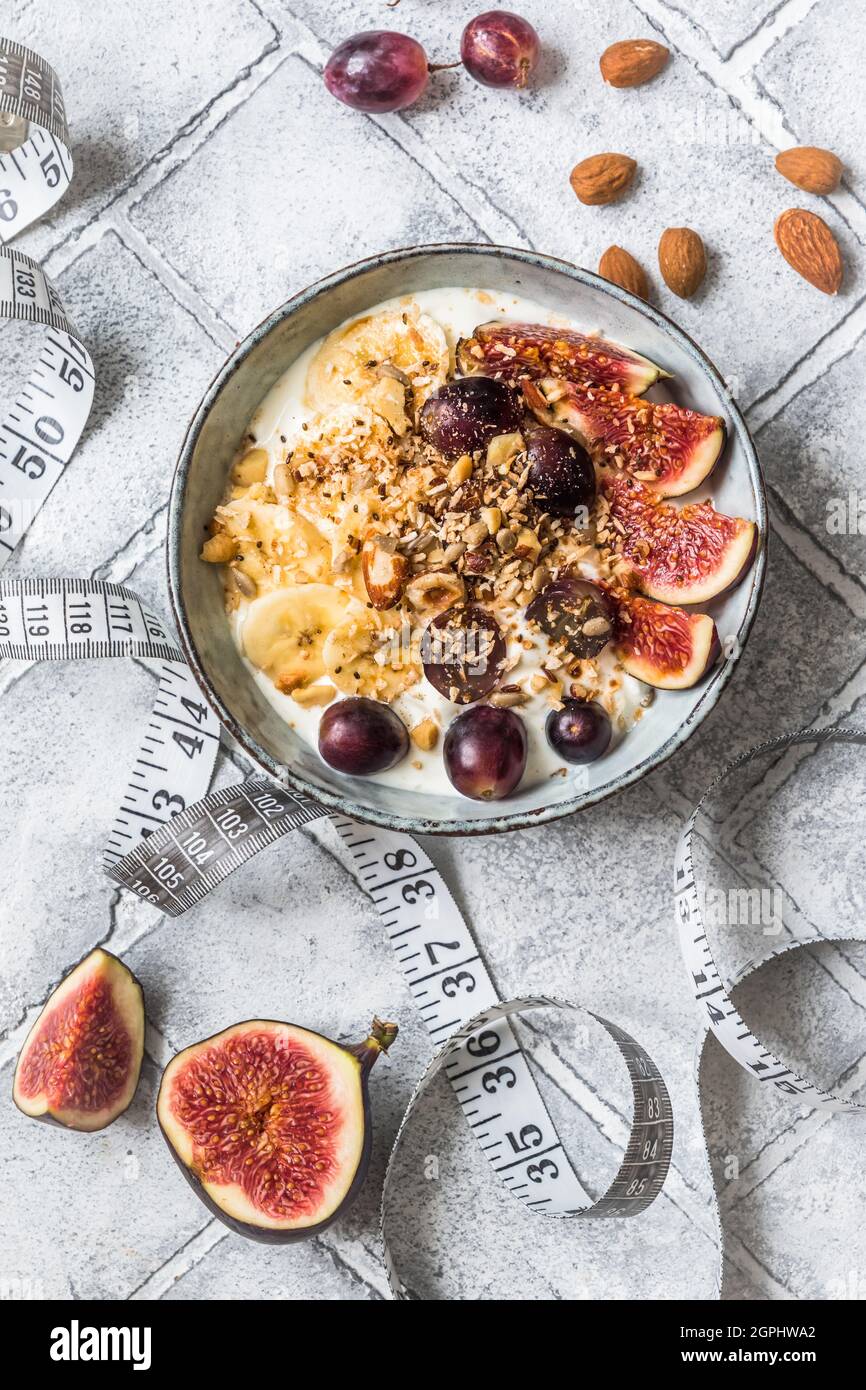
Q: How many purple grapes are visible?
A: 9